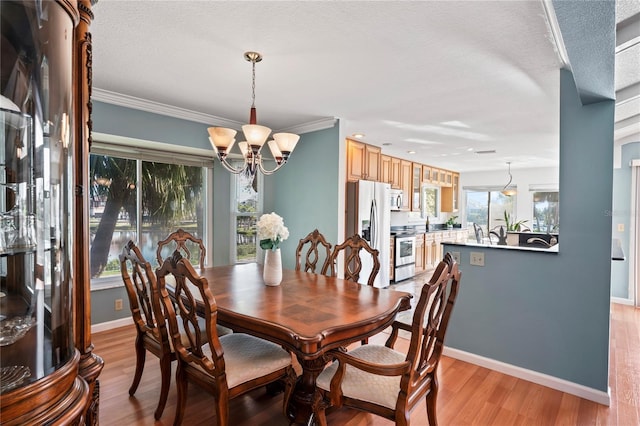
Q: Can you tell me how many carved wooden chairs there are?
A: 6